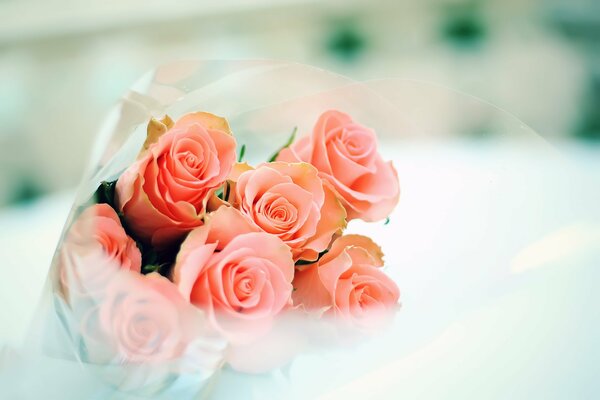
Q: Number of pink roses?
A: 7